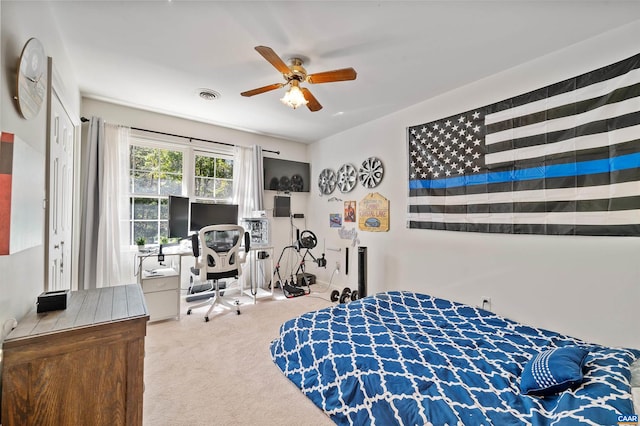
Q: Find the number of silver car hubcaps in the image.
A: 3